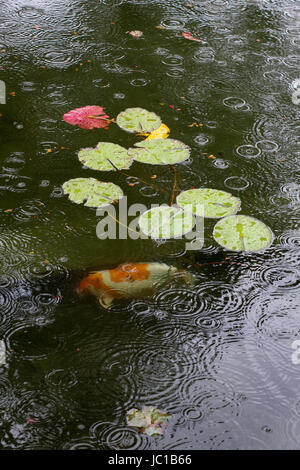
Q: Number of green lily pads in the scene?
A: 7